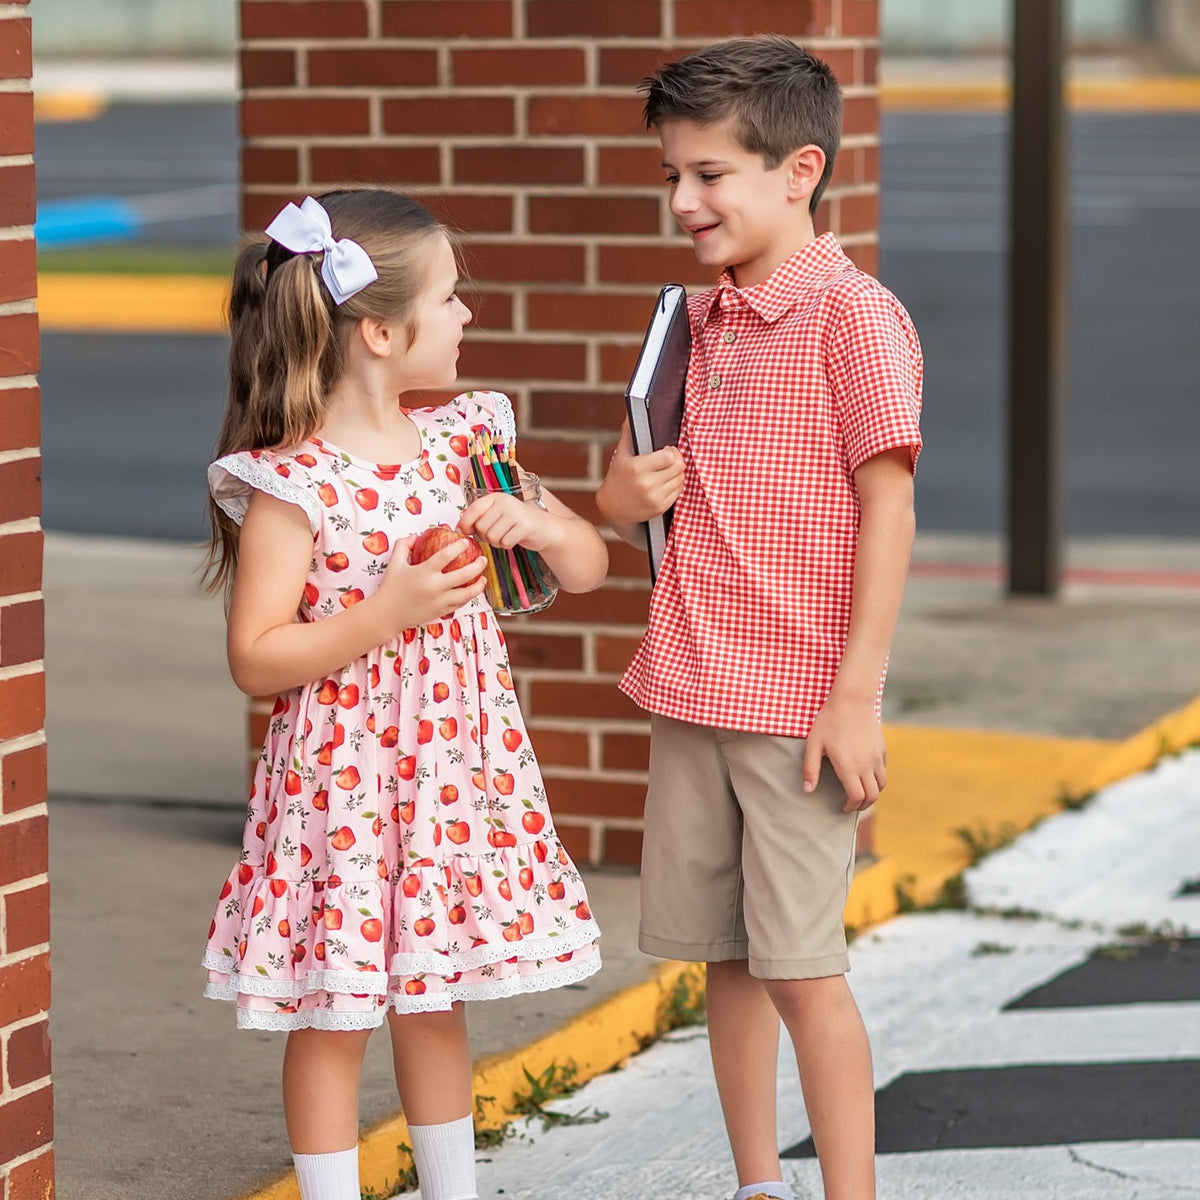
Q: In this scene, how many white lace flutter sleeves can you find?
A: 2